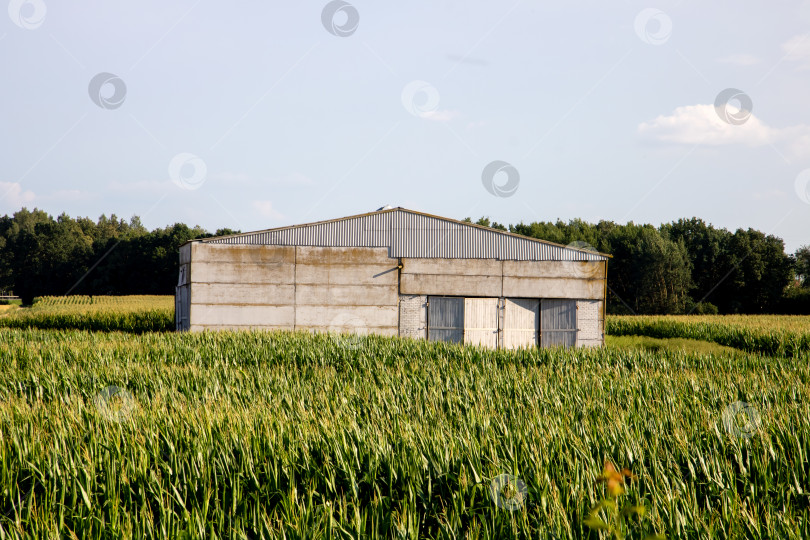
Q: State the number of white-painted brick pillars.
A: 2